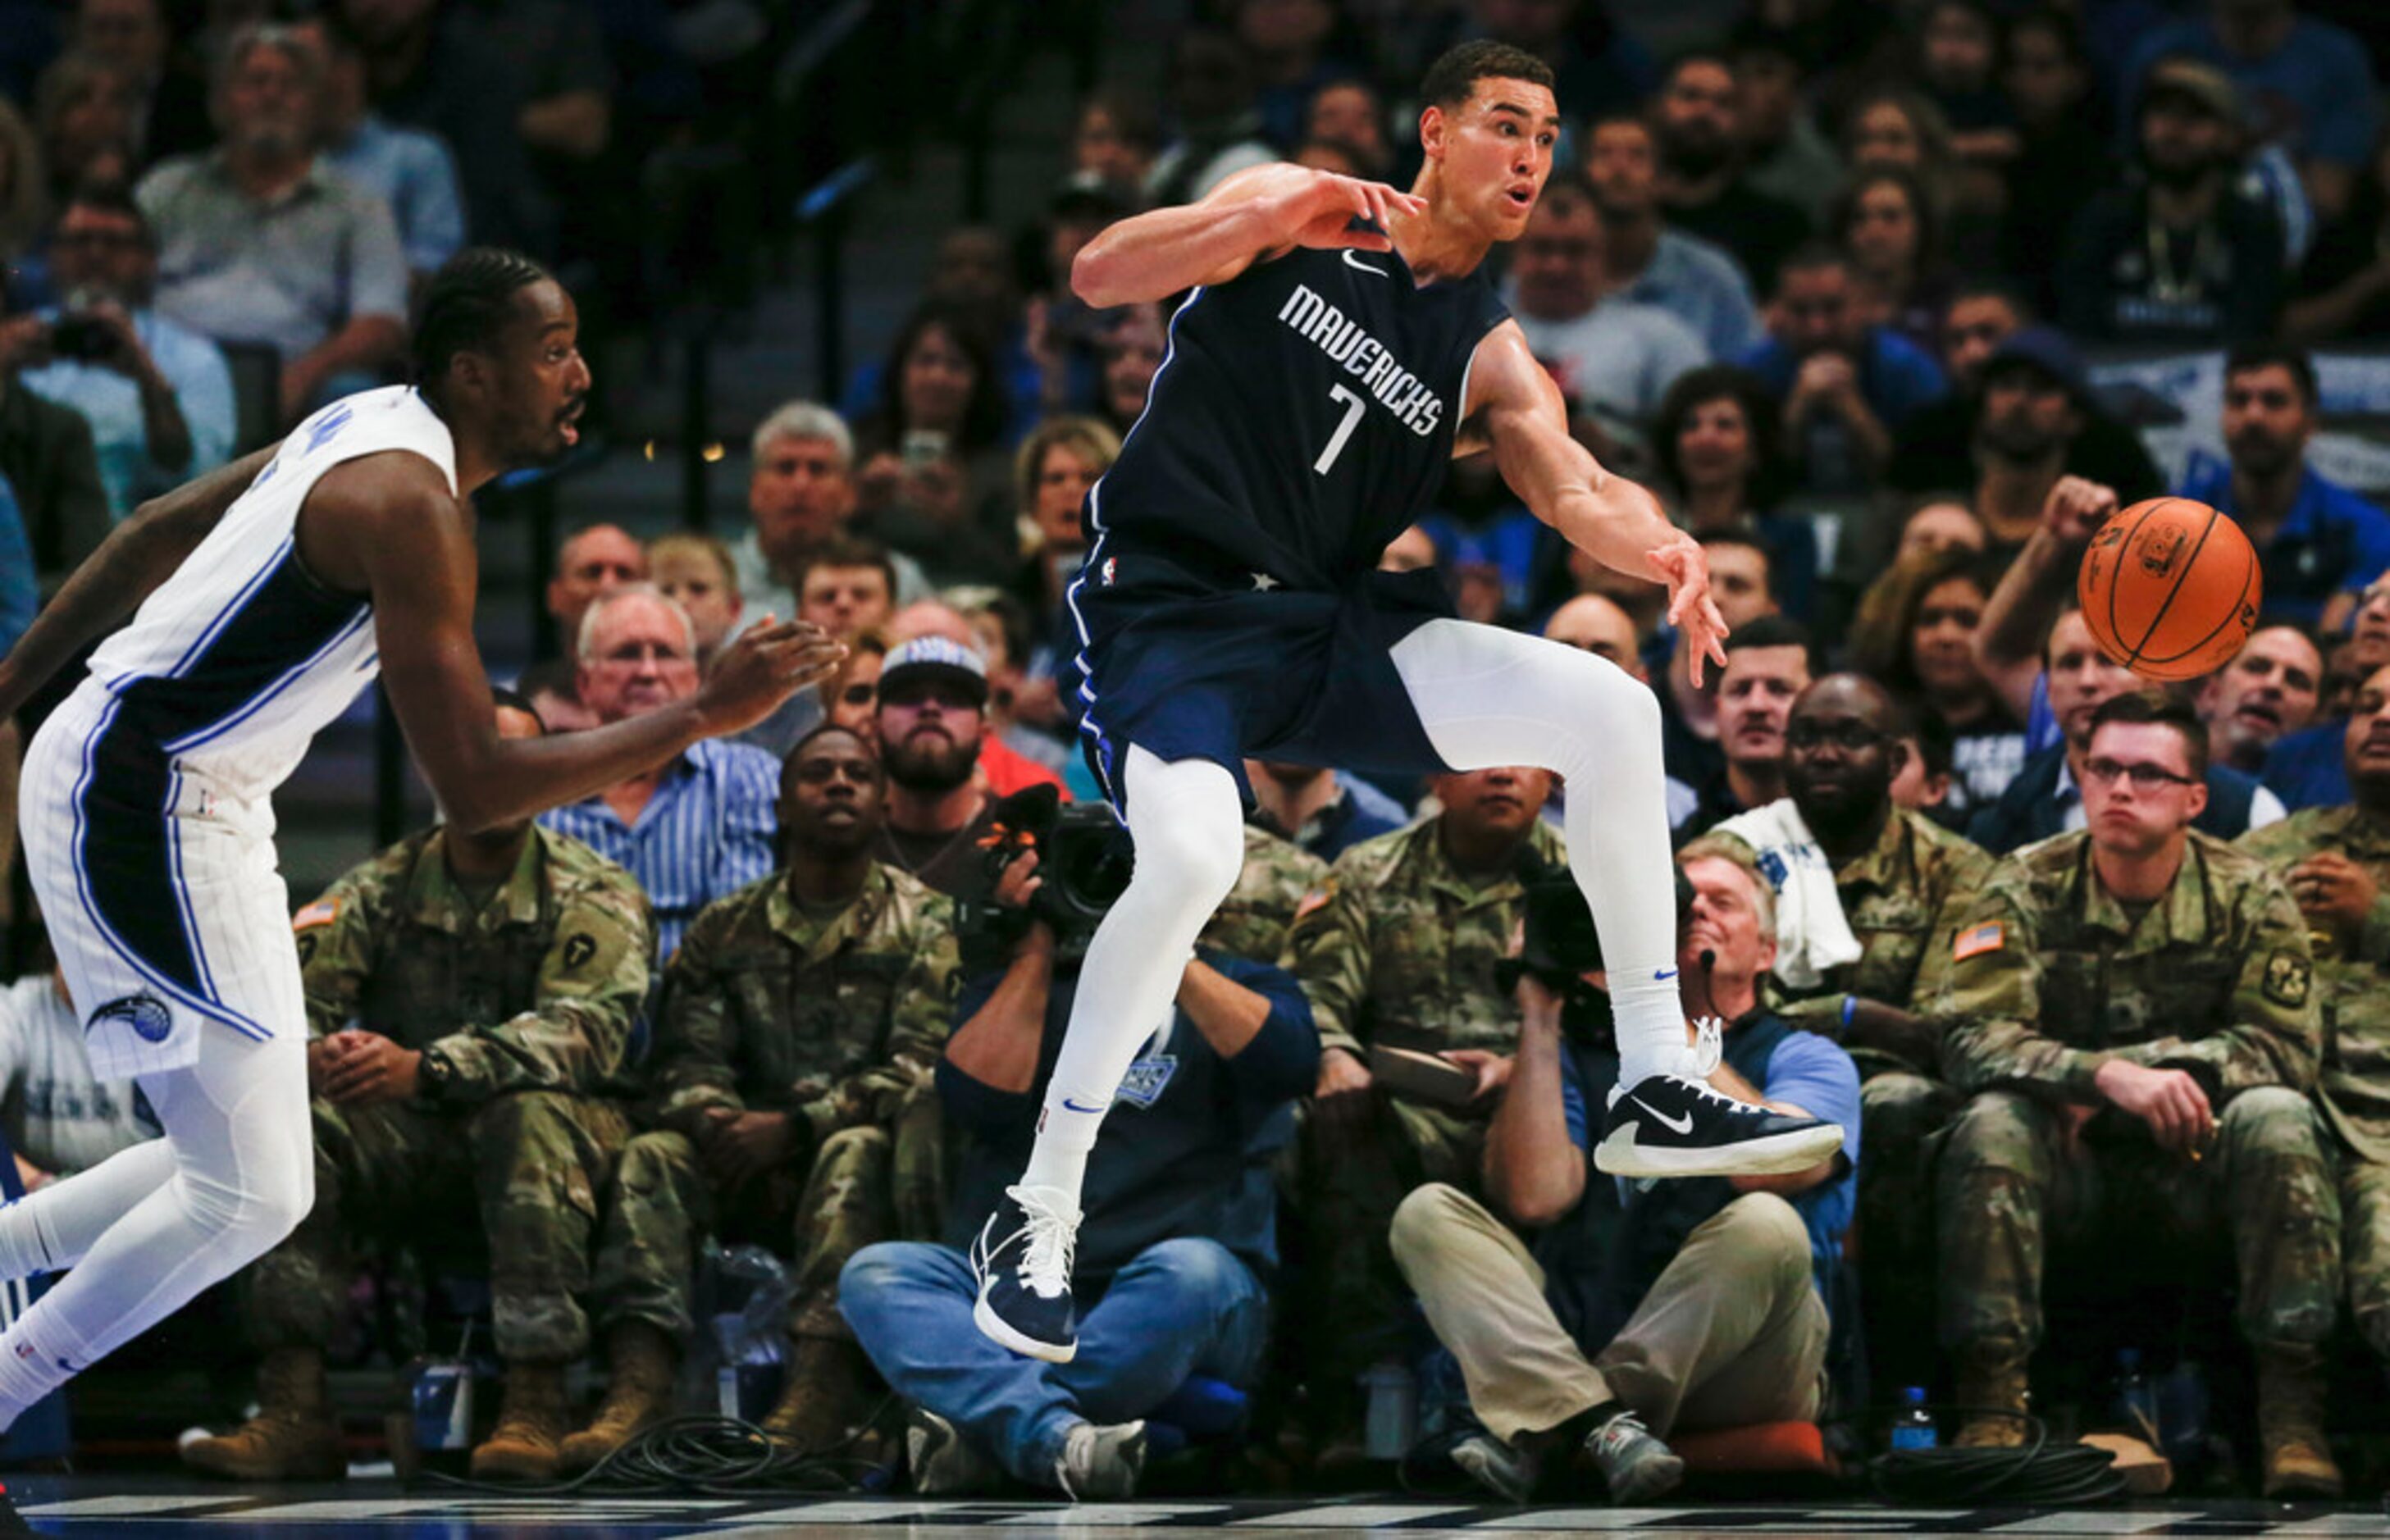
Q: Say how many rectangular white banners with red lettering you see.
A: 0